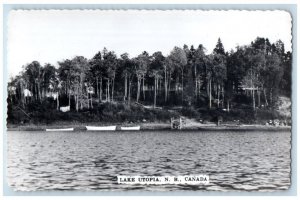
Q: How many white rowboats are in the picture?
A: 3